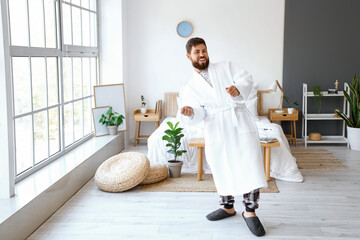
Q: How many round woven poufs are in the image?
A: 2